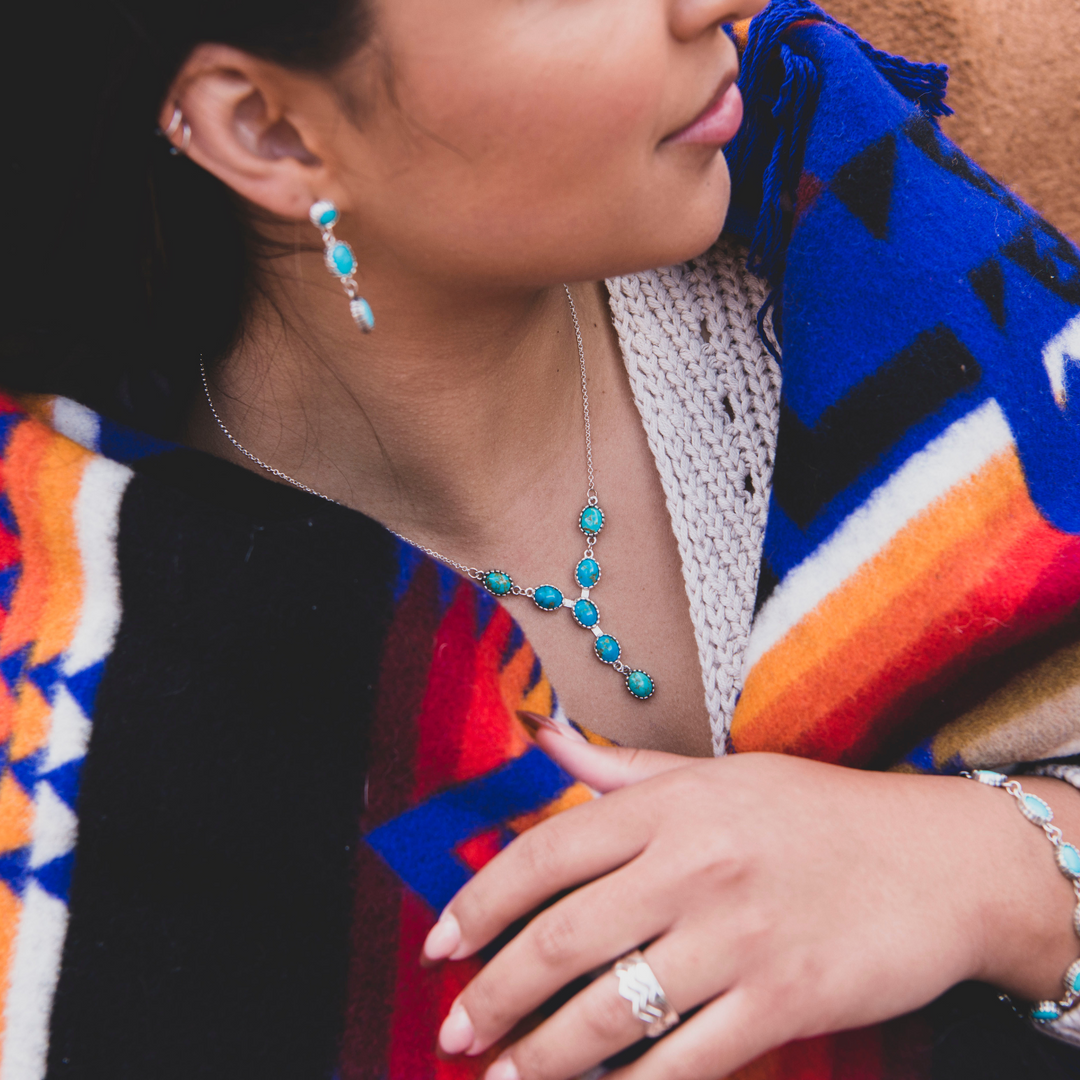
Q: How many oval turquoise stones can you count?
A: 15